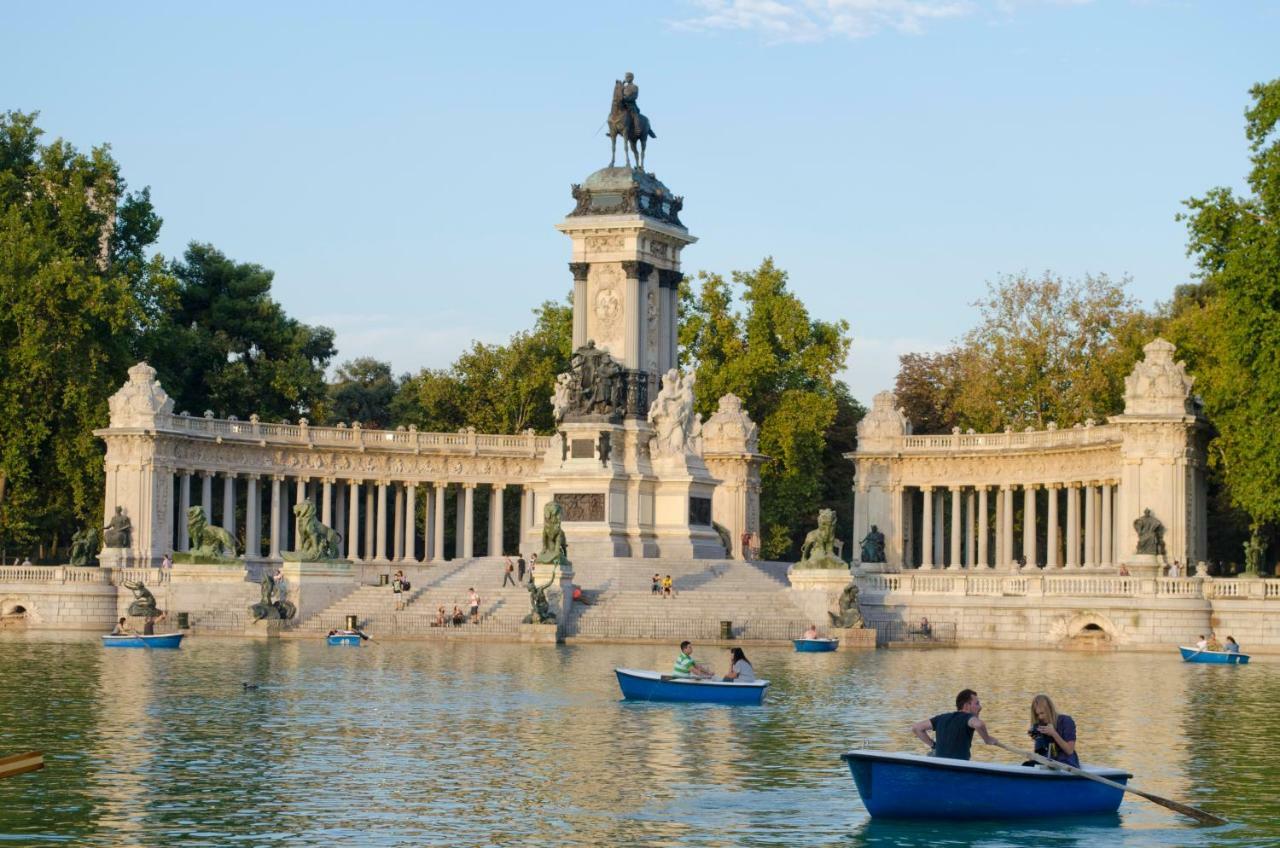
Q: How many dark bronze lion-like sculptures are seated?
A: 2